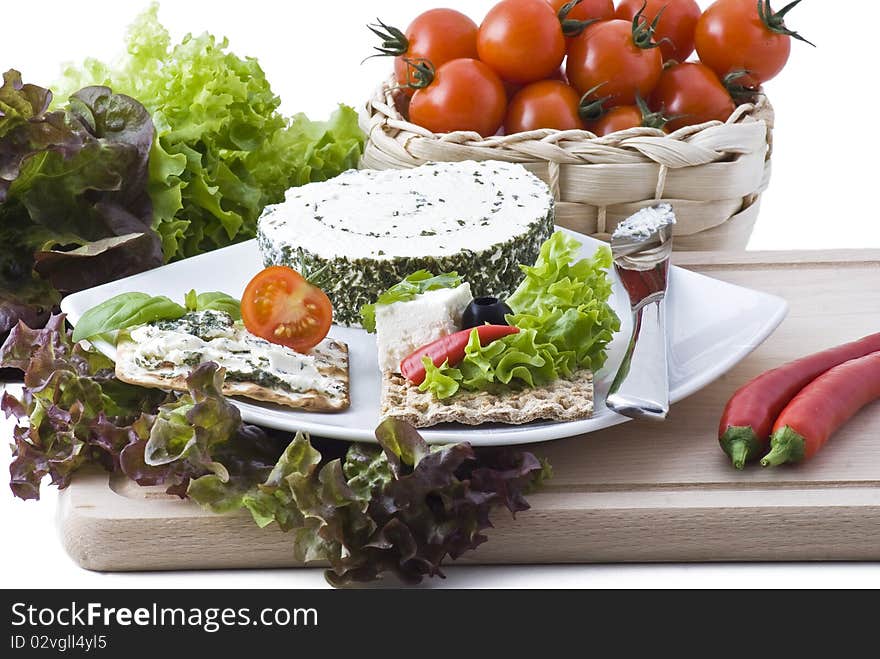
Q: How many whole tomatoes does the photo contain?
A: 10